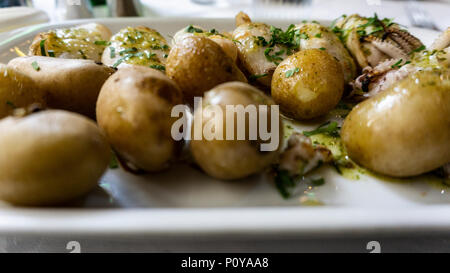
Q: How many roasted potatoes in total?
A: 8